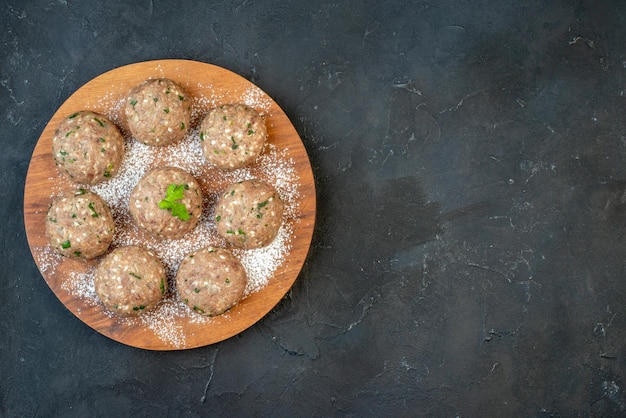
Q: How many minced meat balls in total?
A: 8